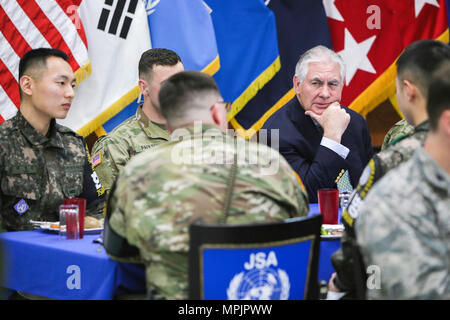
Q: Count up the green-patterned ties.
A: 1